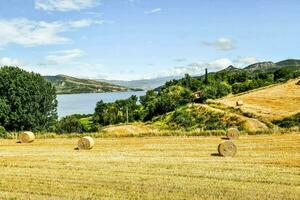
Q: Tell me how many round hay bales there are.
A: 5